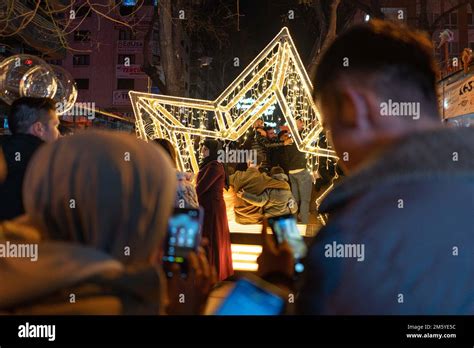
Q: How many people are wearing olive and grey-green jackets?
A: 2